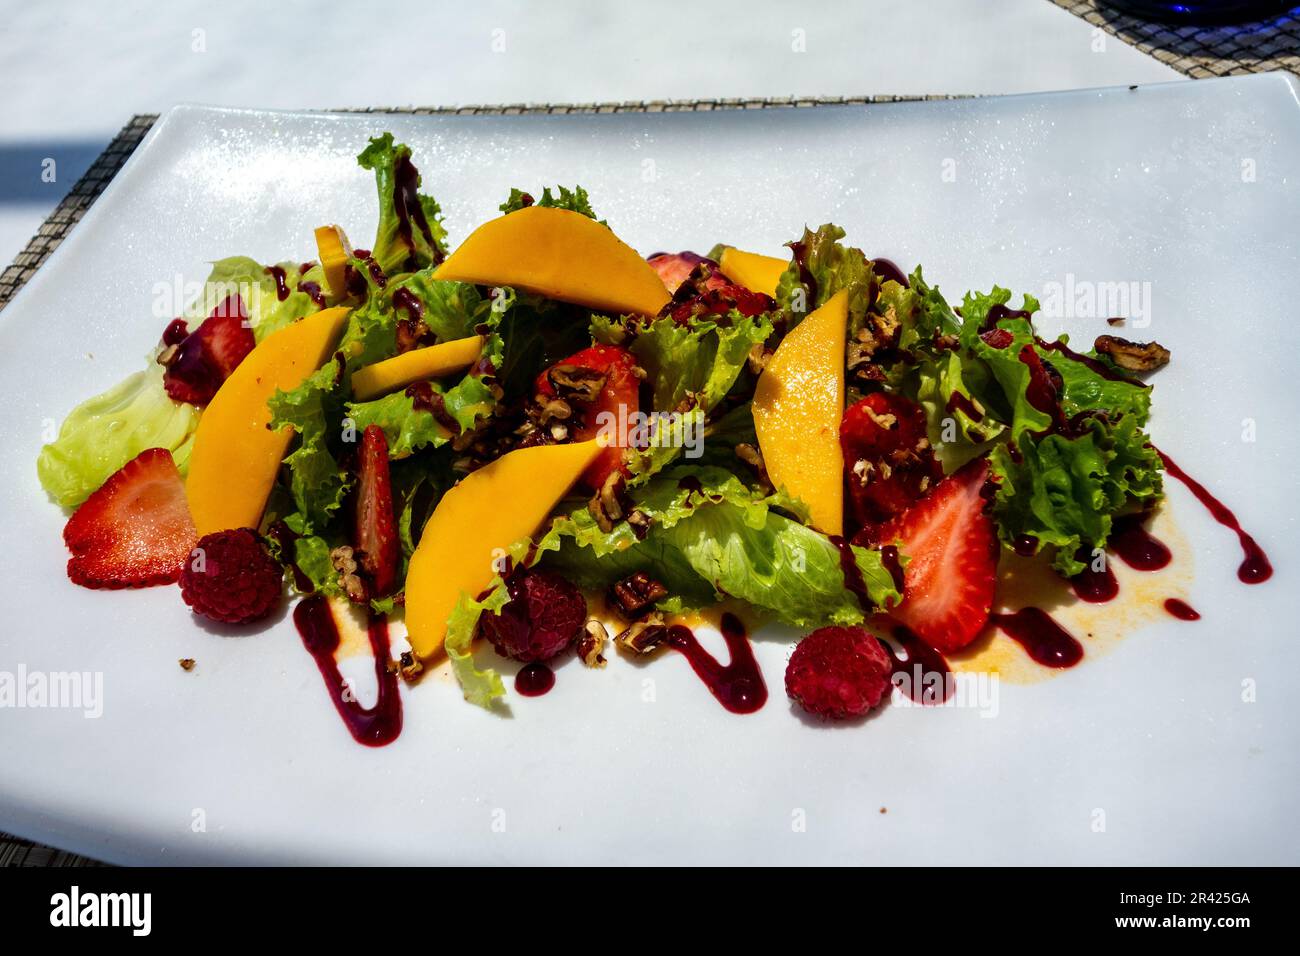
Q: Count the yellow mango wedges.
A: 7